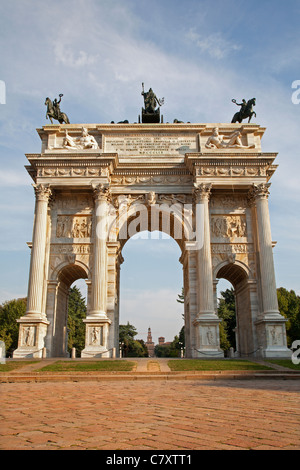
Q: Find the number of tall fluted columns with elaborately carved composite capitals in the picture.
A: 4